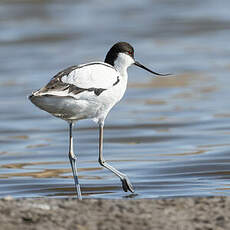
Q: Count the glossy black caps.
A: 1